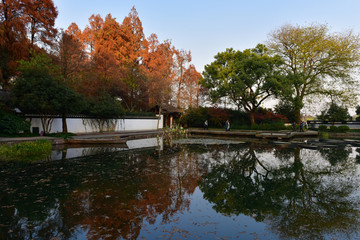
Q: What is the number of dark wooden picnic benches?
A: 0